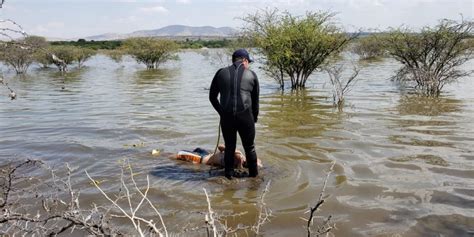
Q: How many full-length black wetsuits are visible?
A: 1